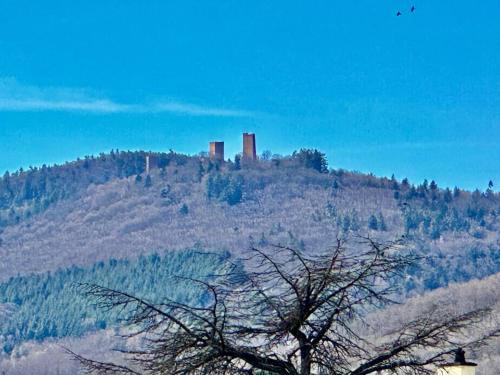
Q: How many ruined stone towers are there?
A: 3